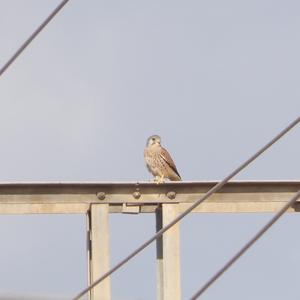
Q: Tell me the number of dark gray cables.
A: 3